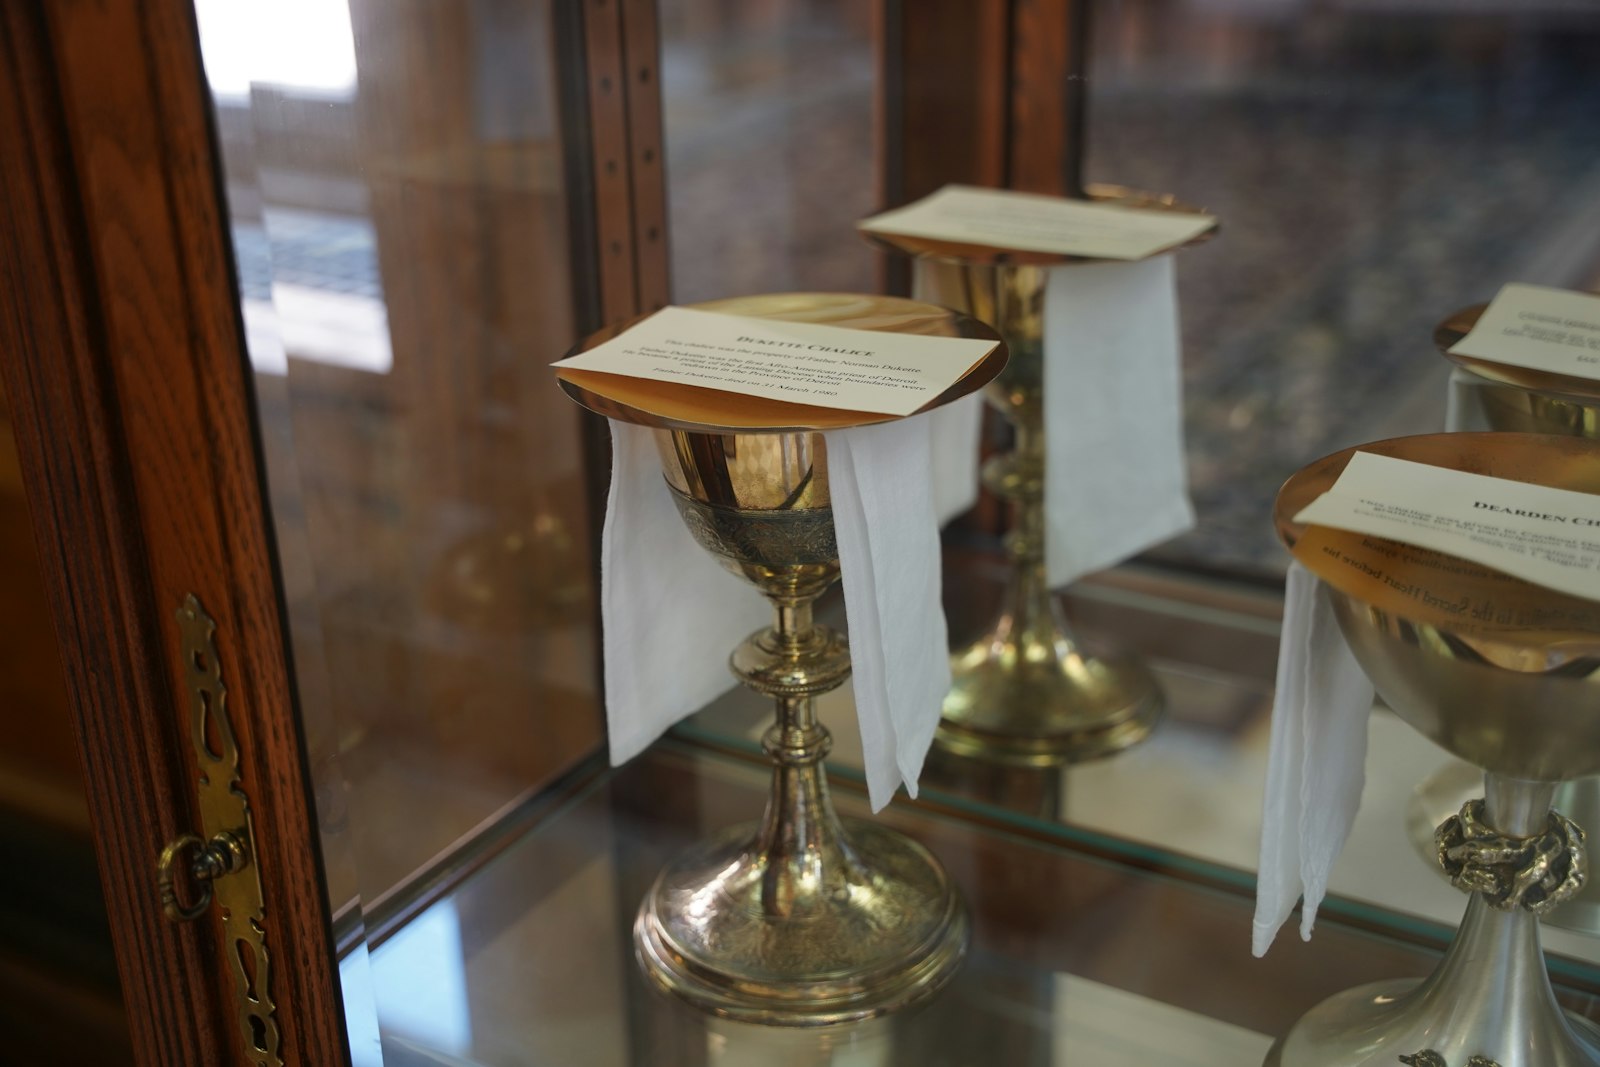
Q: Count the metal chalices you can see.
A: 4